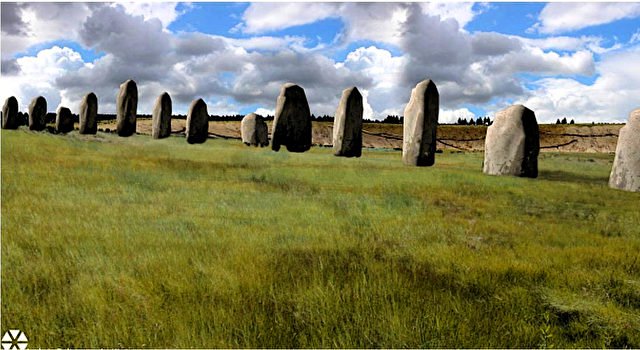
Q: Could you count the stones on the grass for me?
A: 13